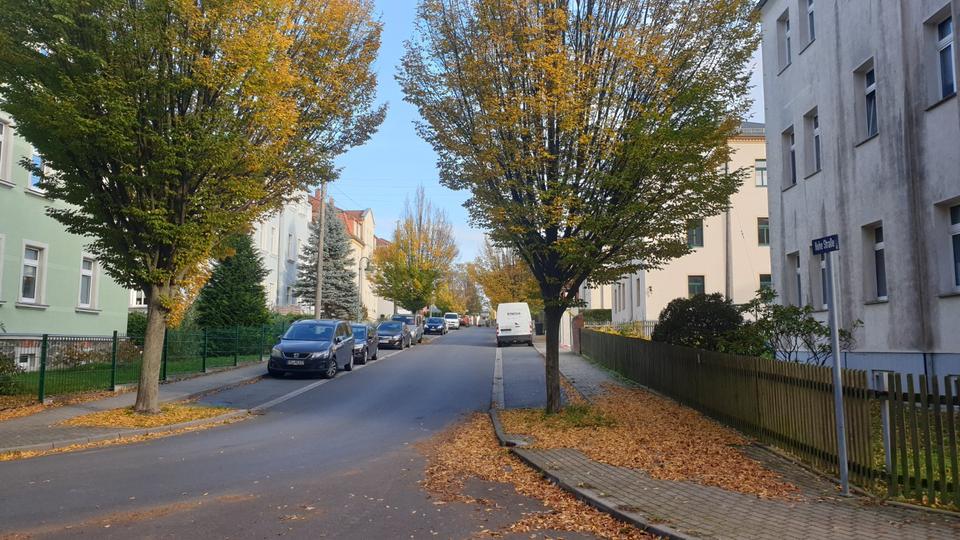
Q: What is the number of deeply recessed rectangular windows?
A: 10